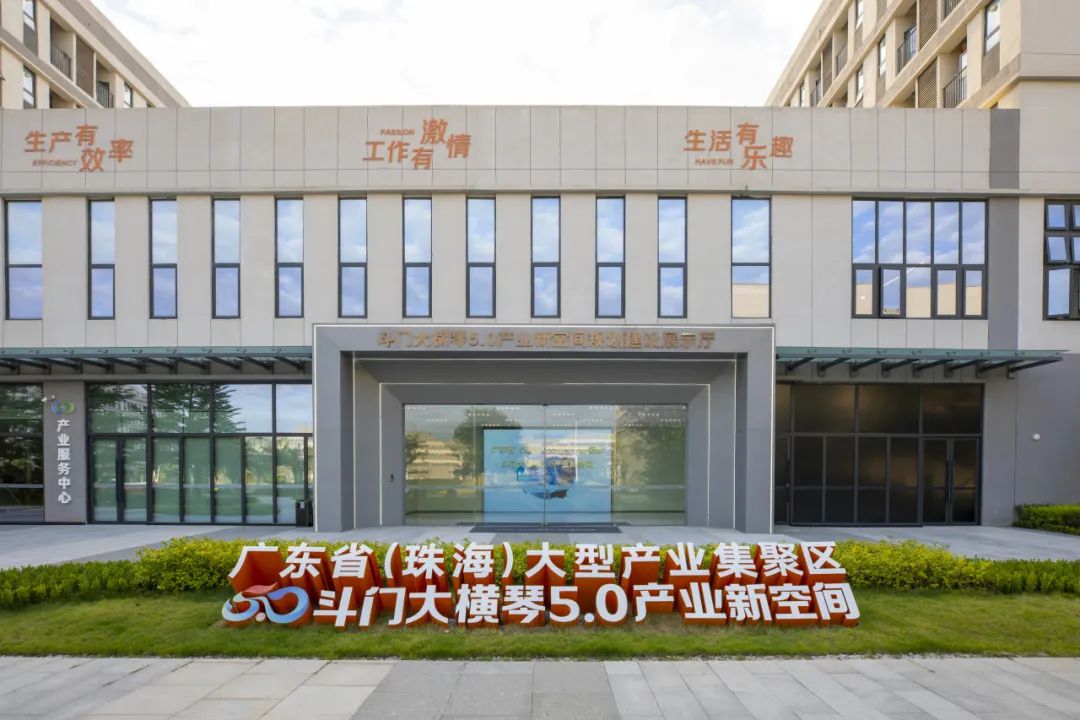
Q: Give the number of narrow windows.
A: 12